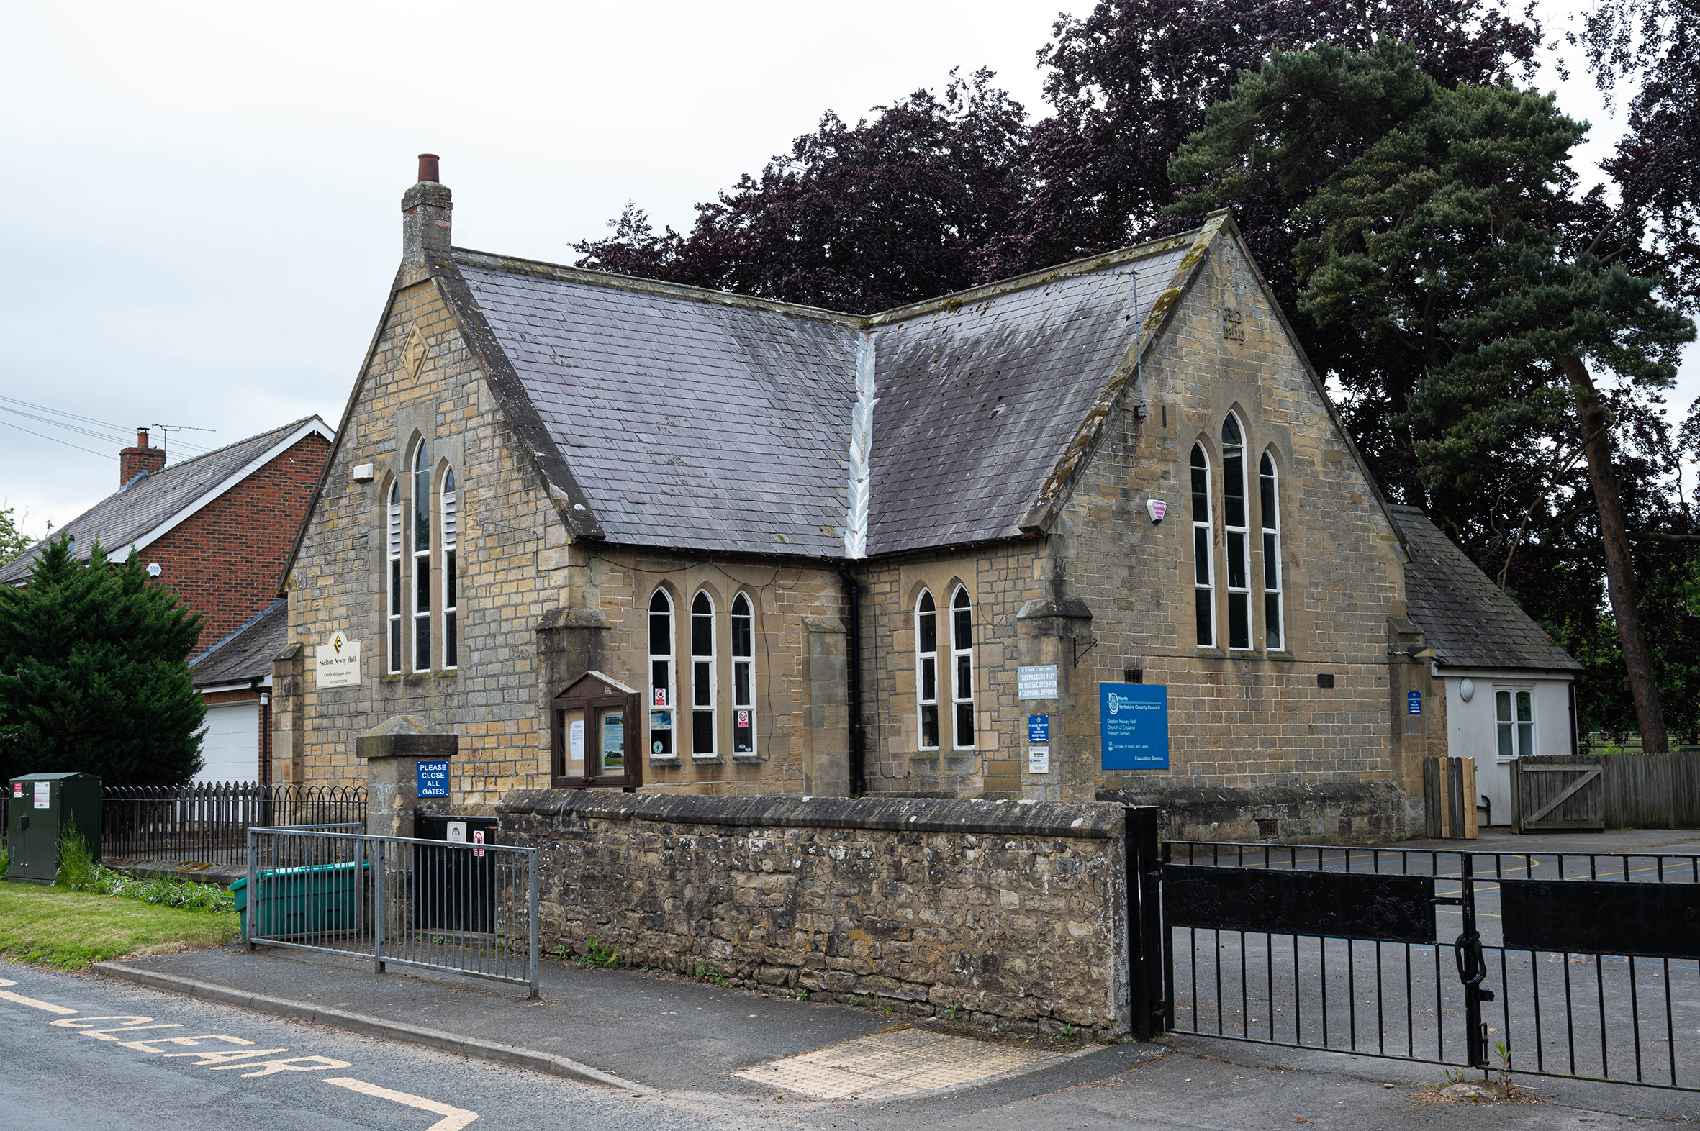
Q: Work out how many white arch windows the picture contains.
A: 11